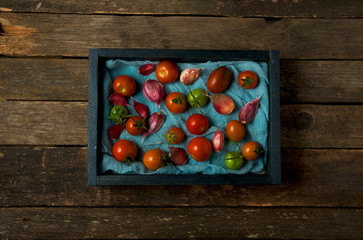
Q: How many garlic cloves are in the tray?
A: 11